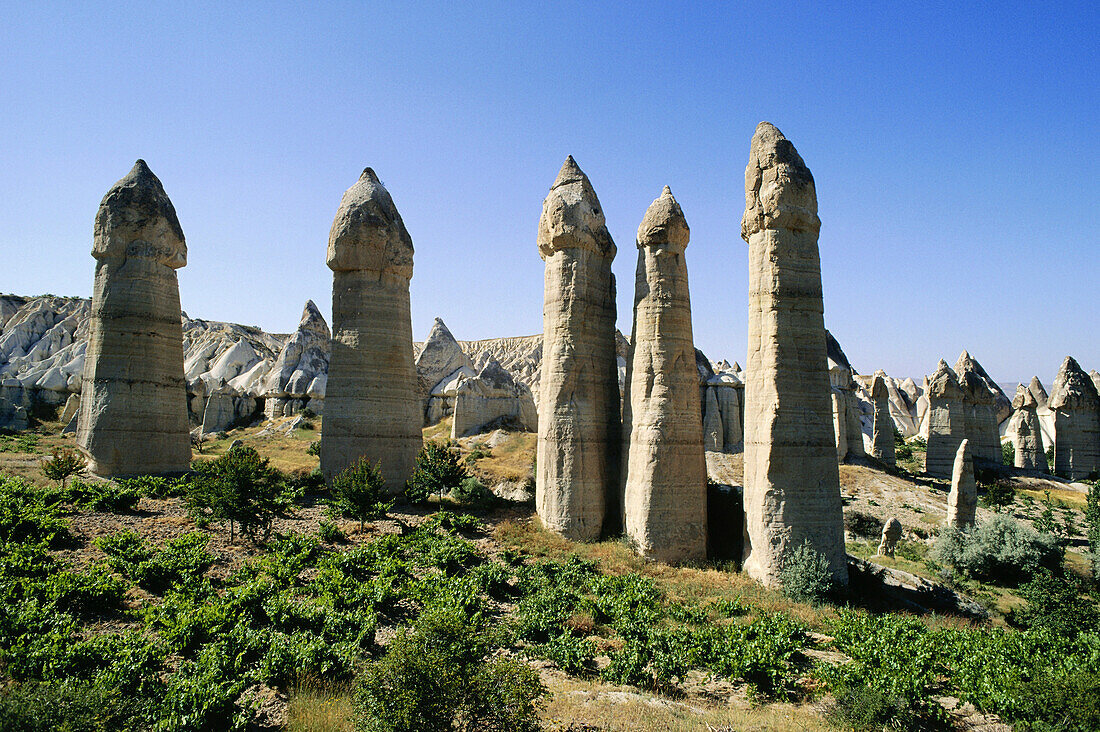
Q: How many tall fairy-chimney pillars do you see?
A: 5